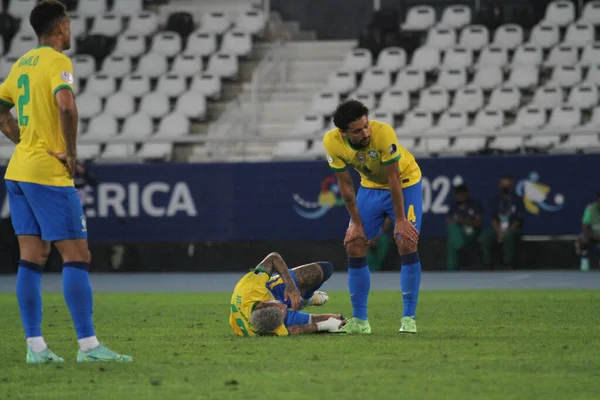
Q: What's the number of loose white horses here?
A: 0